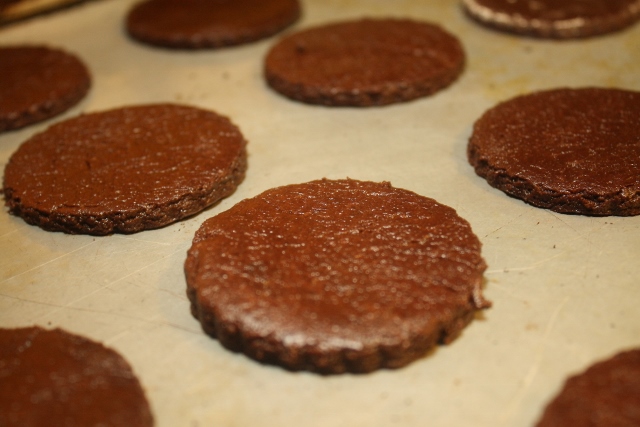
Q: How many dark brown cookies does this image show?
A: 9